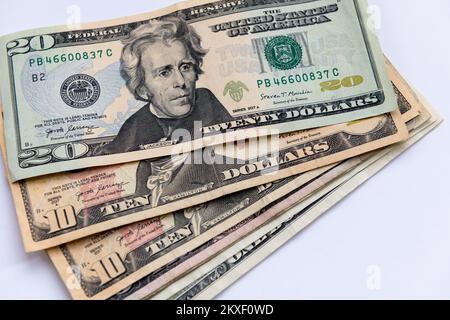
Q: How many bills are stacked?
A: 6